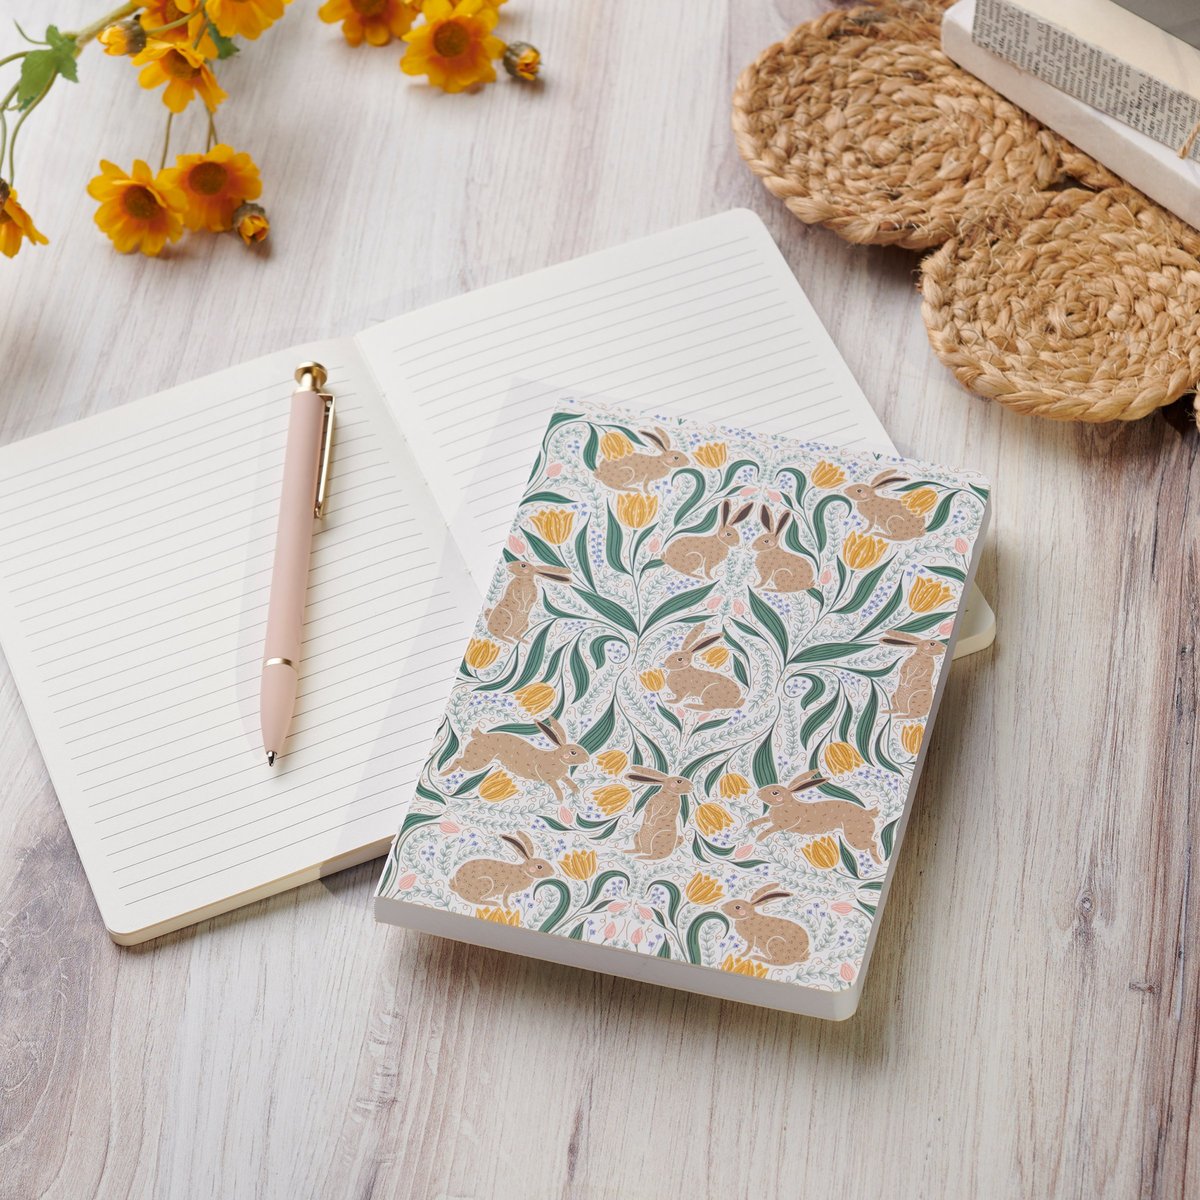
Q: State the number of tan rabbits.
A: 12